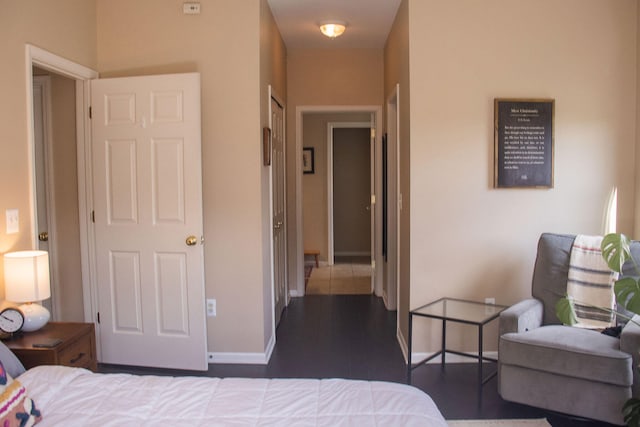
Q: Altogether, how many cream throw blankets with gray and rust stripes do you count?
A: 1